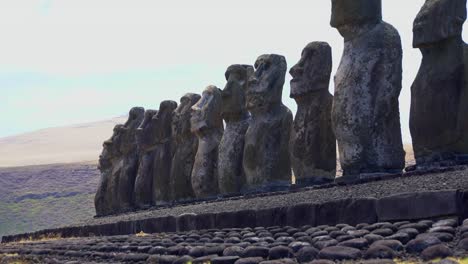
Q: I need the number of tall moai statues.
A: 12